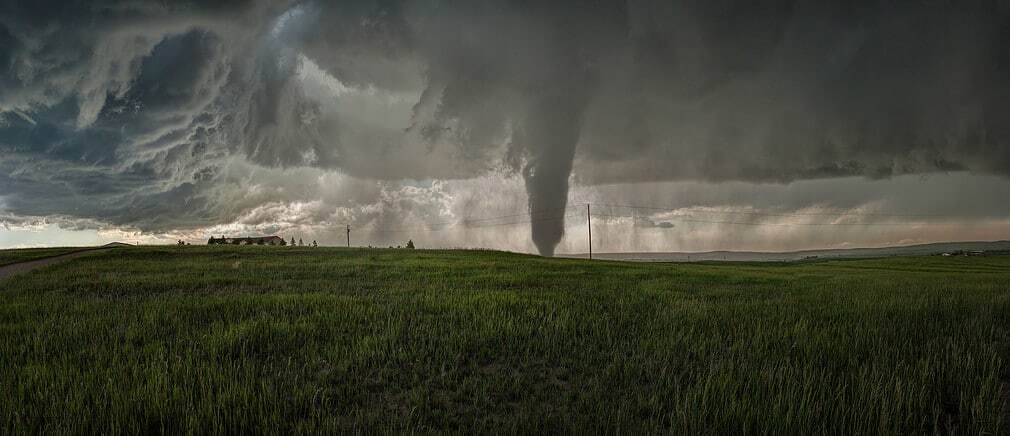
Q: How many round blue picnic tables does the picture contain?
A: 0